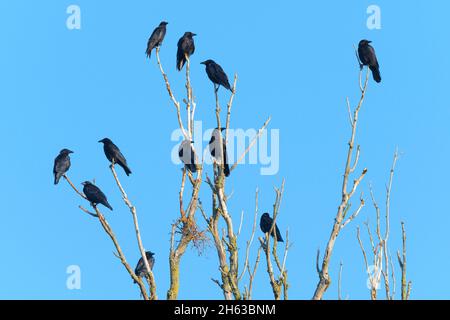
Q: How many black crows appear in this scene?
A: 11